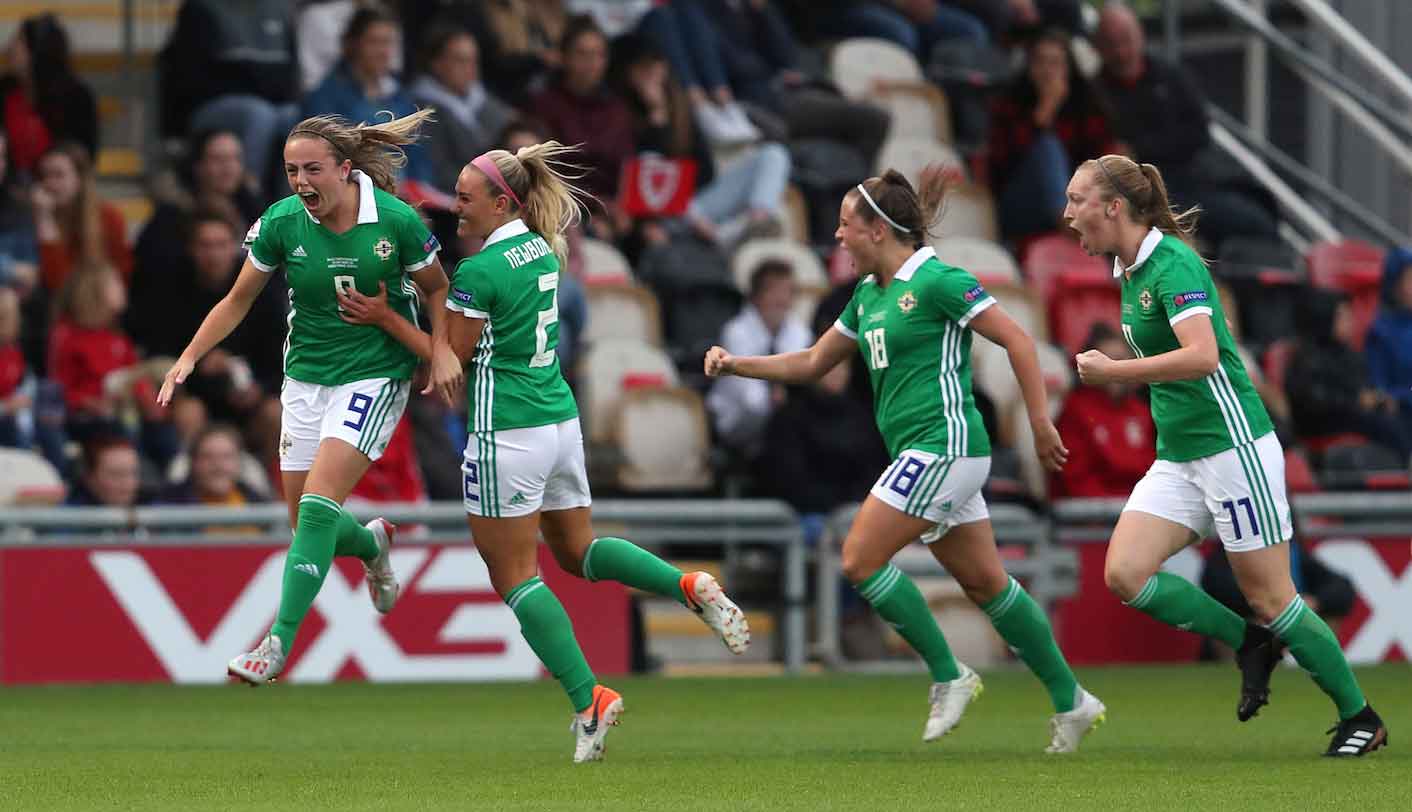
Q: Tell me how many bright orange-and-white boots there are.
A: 2